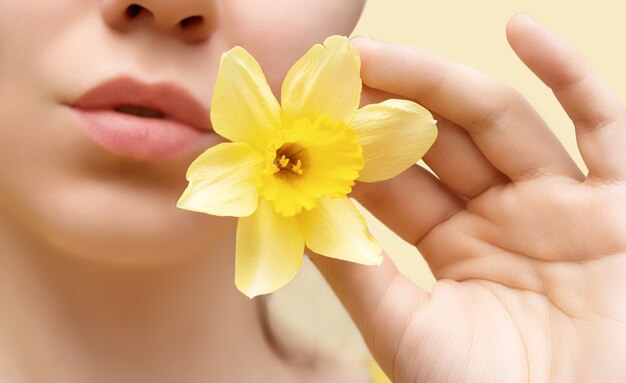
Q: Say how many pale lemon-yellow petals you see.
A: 6